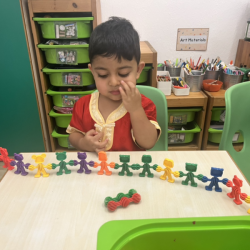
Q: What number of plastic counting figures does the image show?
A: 12